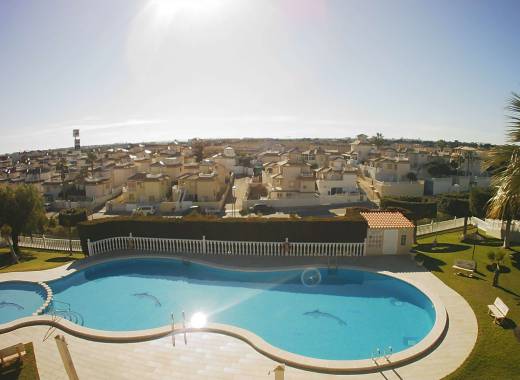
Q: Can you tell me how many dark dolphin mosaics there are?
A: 3